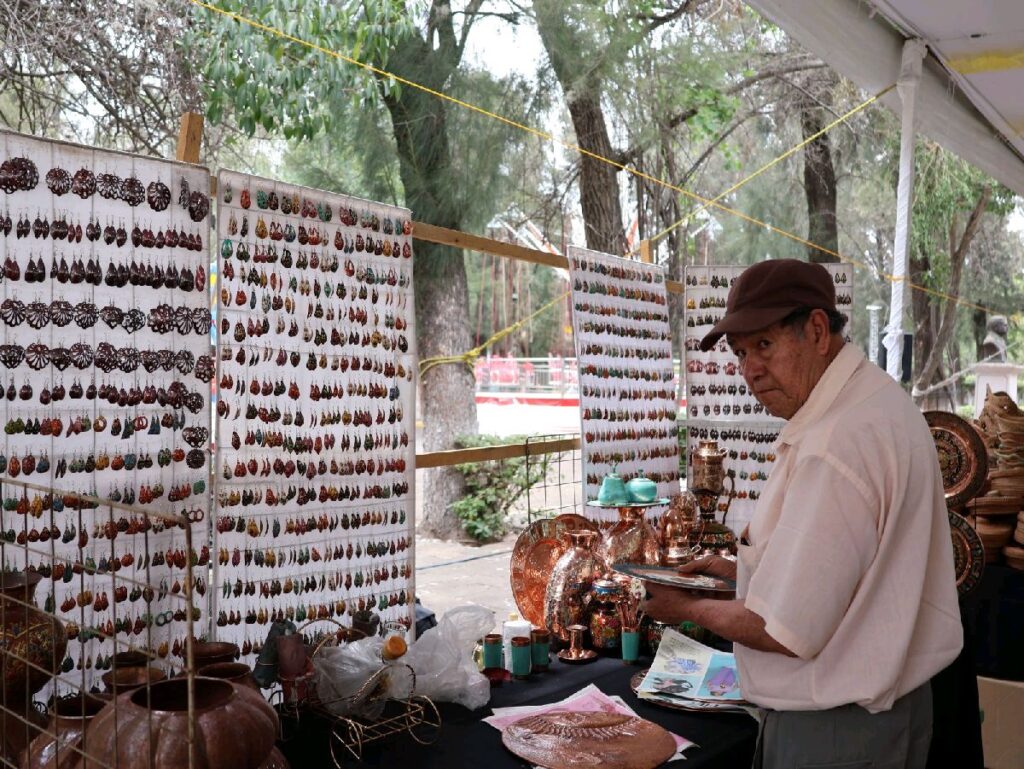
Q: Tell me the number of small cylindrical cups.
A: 4